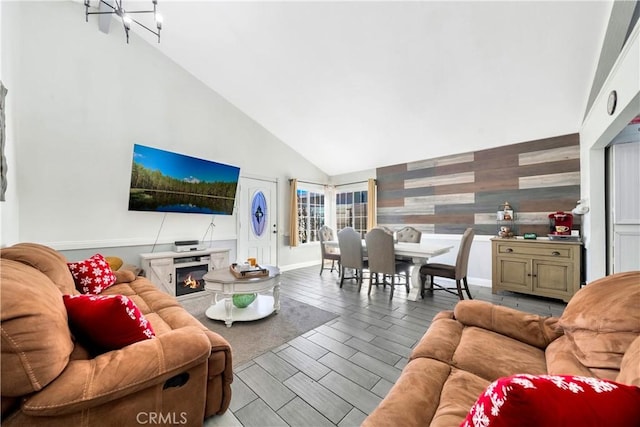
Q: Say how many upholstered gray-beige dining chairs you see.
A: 6